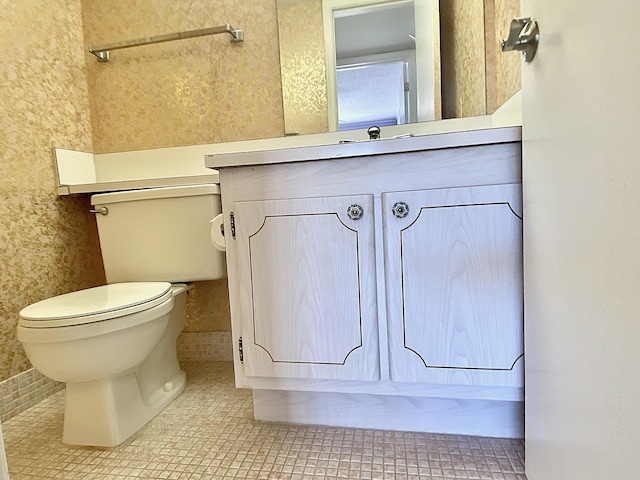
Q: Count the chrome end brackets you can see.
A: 2